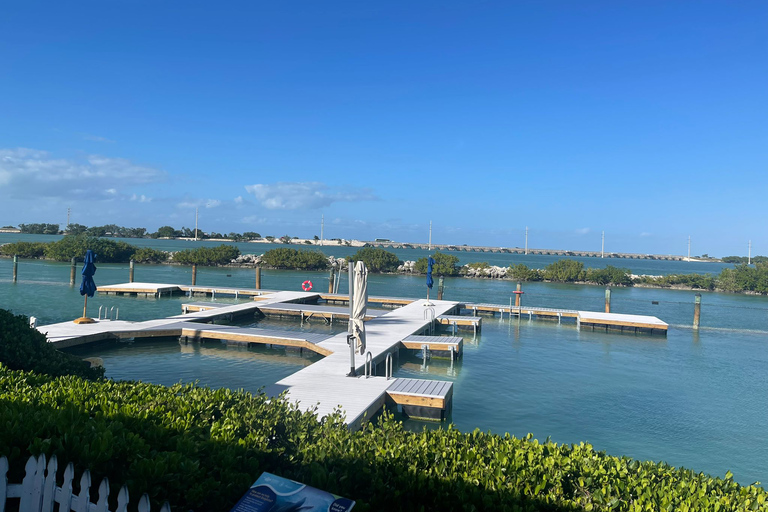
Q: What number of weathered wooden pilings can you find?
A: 10